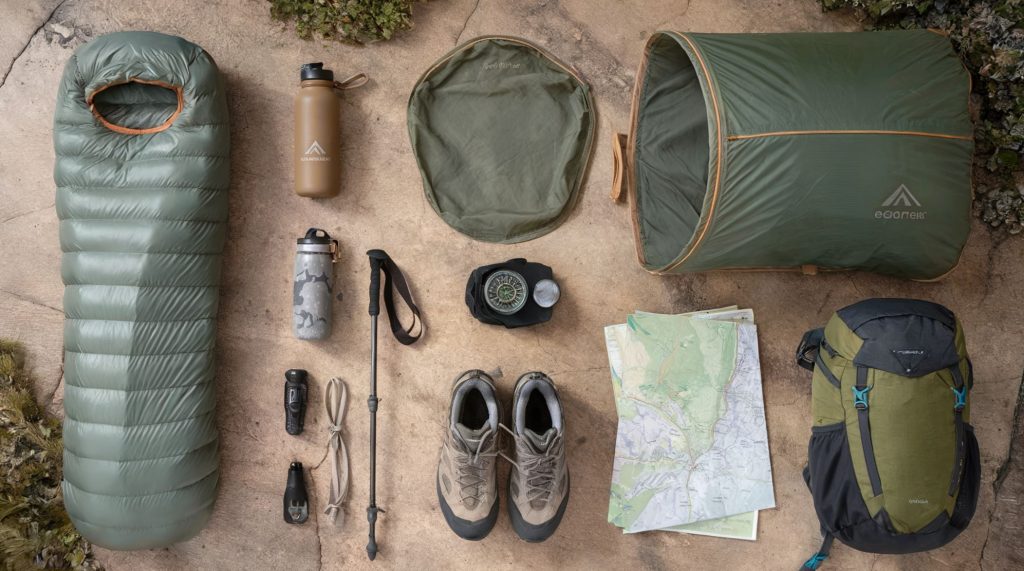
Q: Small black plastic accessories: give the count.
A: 2